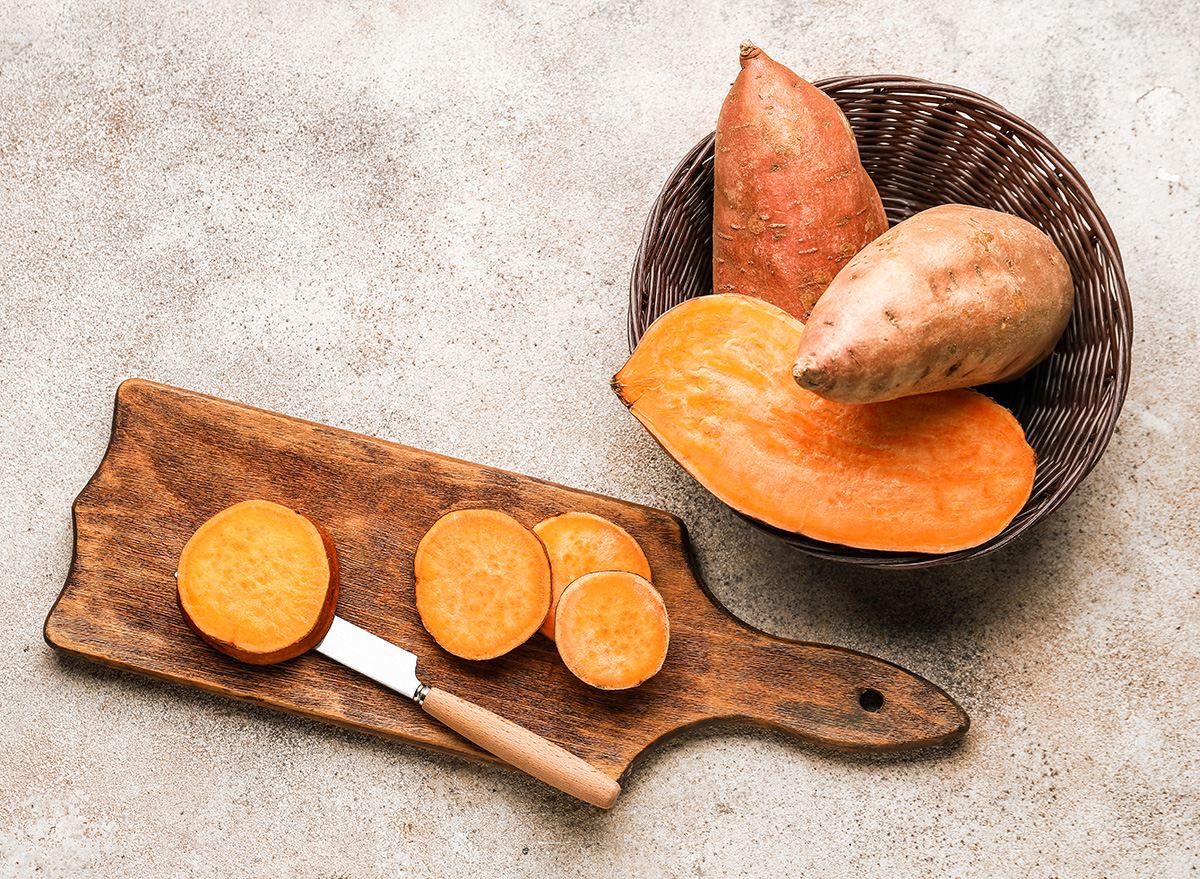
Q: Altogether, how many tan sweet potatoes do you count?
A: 1